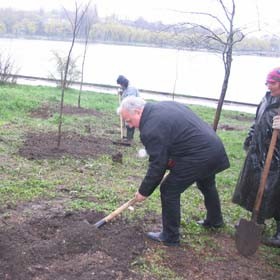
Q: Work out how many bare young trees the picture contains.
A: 3